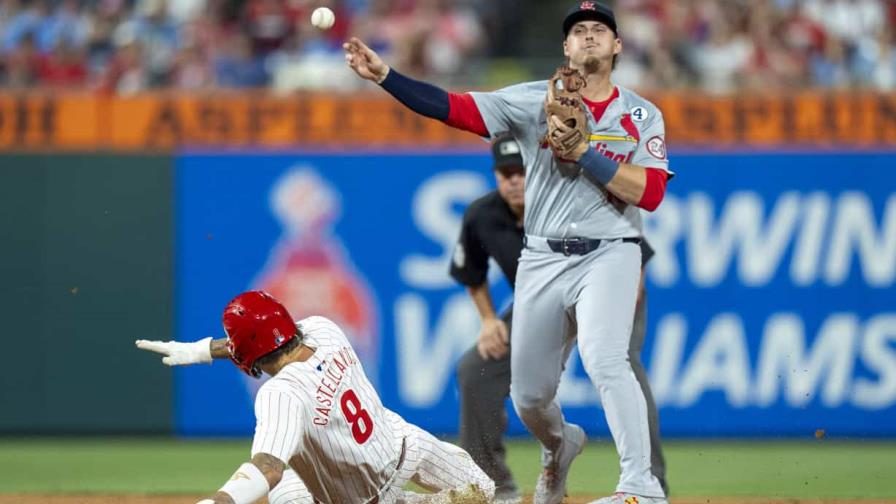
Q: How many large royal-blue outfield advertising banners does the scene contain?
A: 1